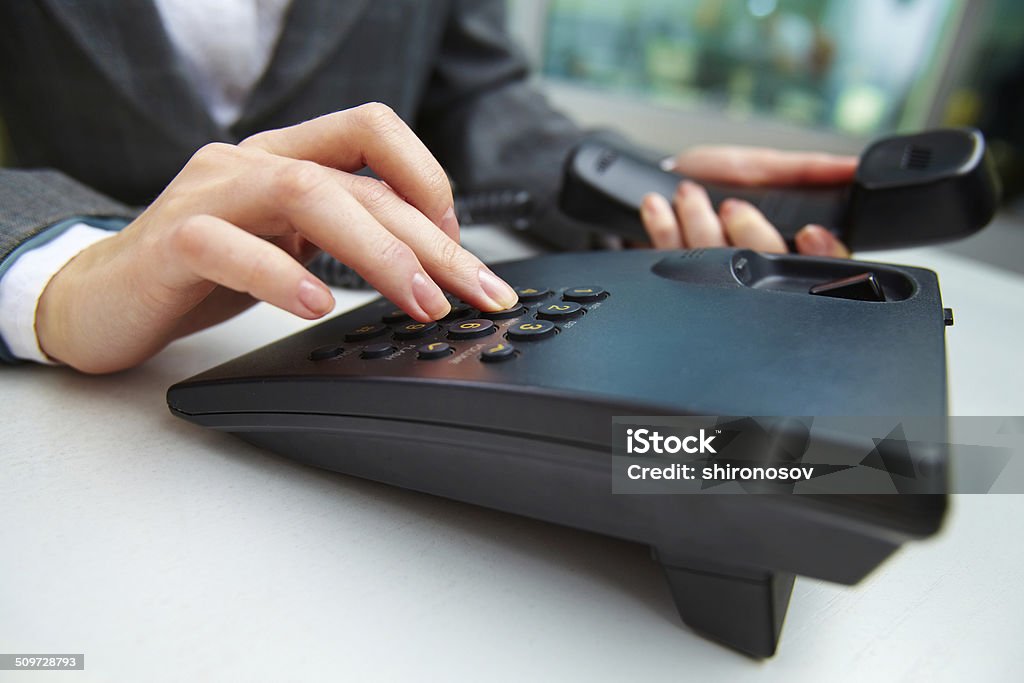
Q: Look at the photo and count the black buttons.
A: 14